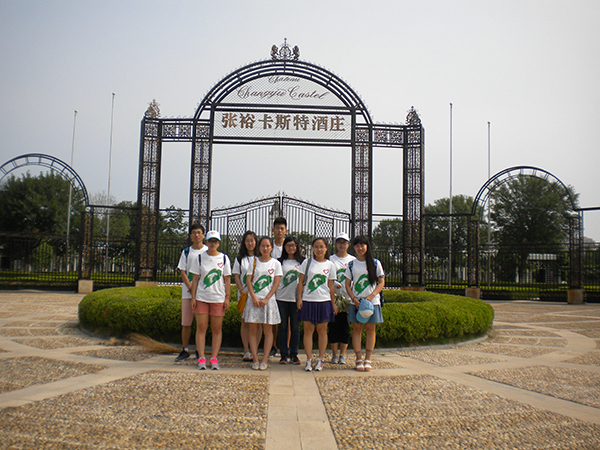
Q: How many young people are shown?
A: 9